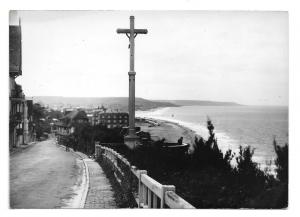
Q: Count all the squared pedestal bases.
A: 1